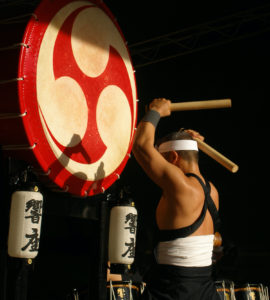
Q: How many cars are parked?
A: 0